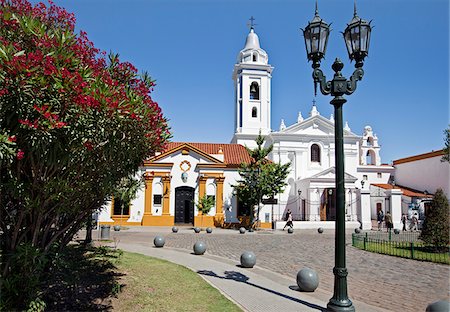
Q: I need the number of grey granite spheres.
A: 14